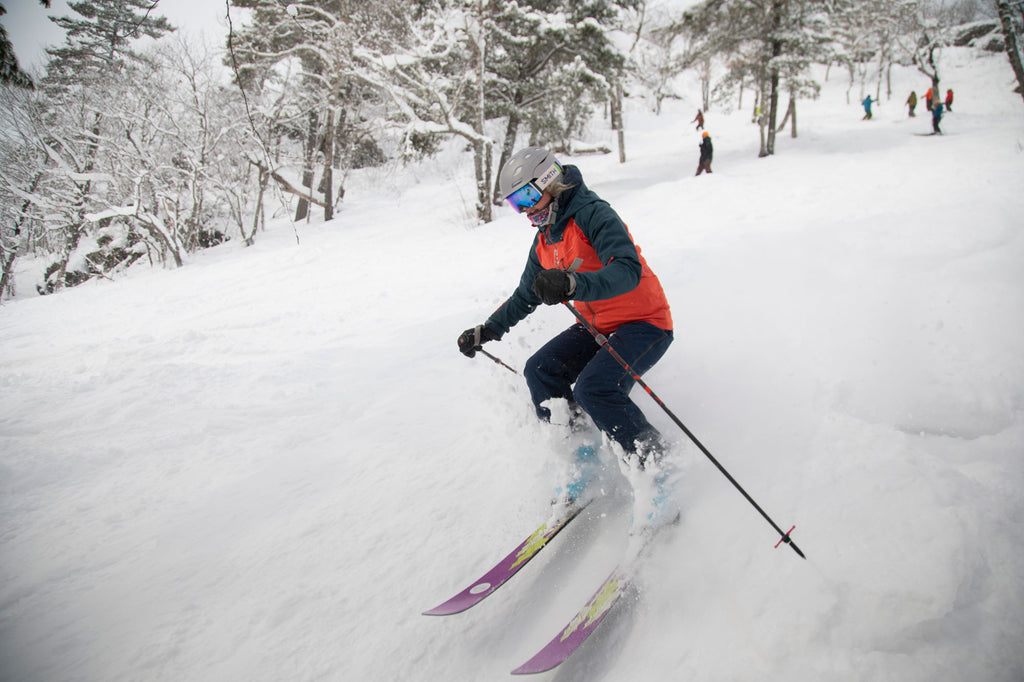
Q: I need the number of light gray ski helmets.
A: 1